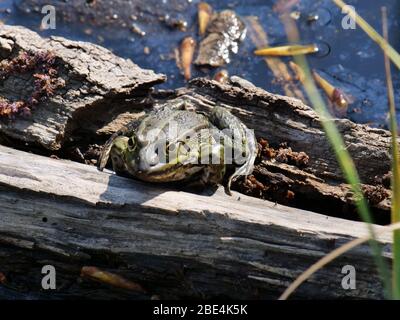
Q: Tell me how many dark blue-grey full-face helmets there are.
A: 0